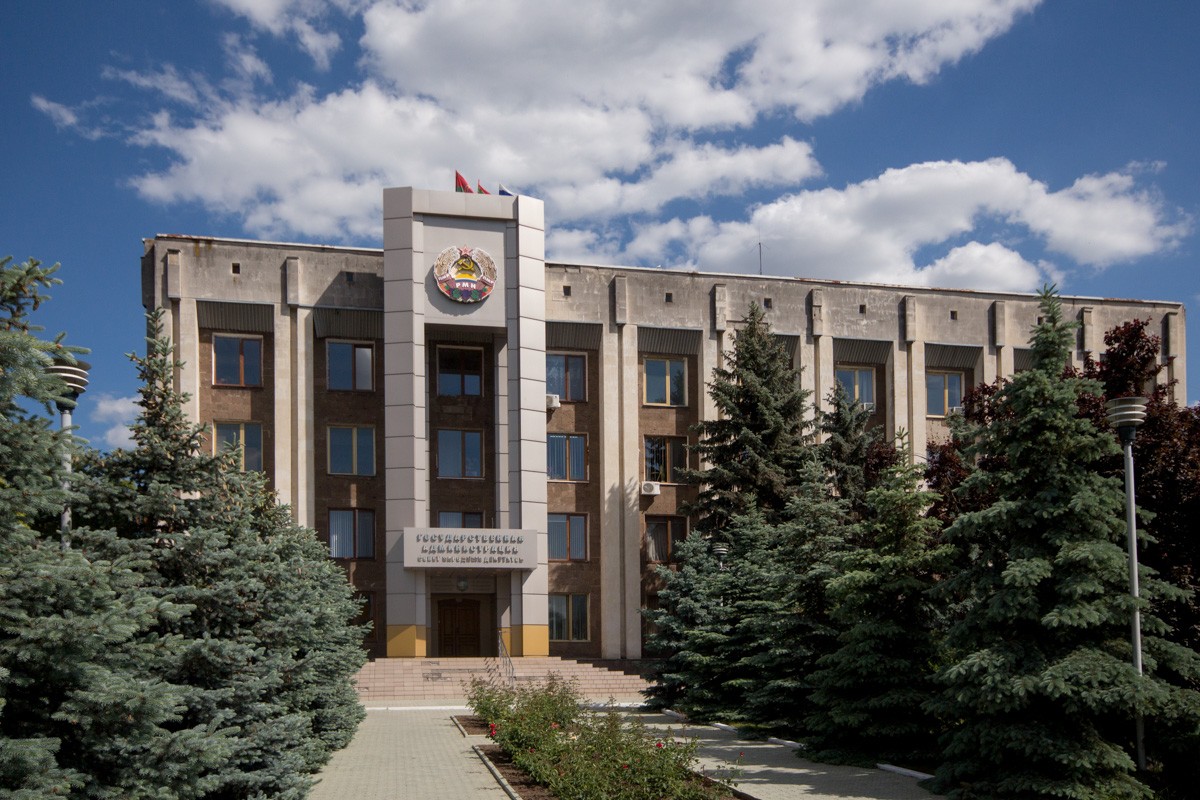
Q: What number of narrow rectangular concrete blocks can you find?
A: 9